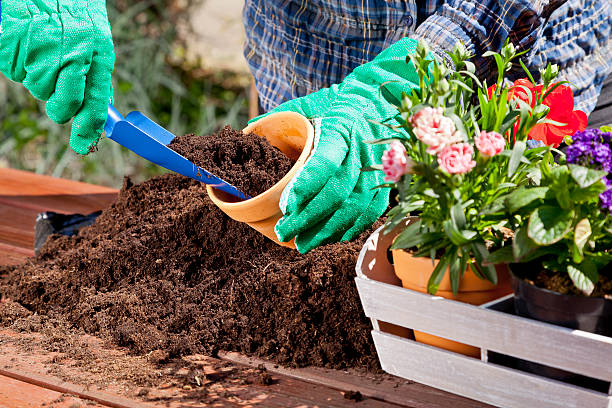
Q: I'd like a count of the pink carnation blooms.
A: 4